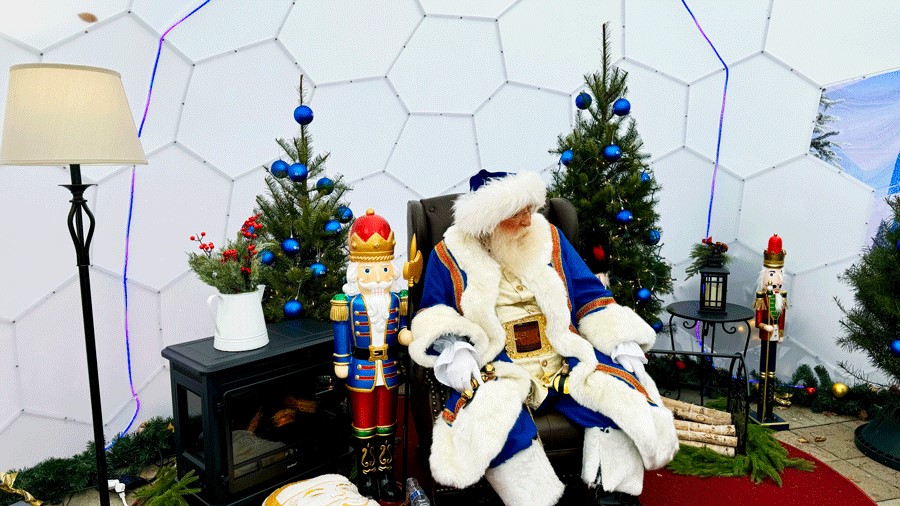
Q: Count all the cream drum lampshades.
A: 1